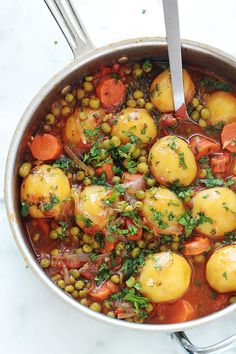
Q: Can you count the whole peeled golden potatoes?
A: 11